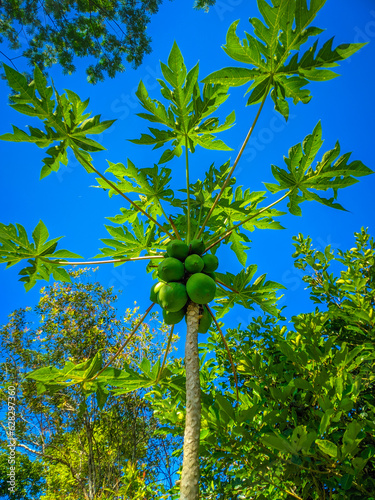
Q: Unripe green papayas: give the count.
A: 11